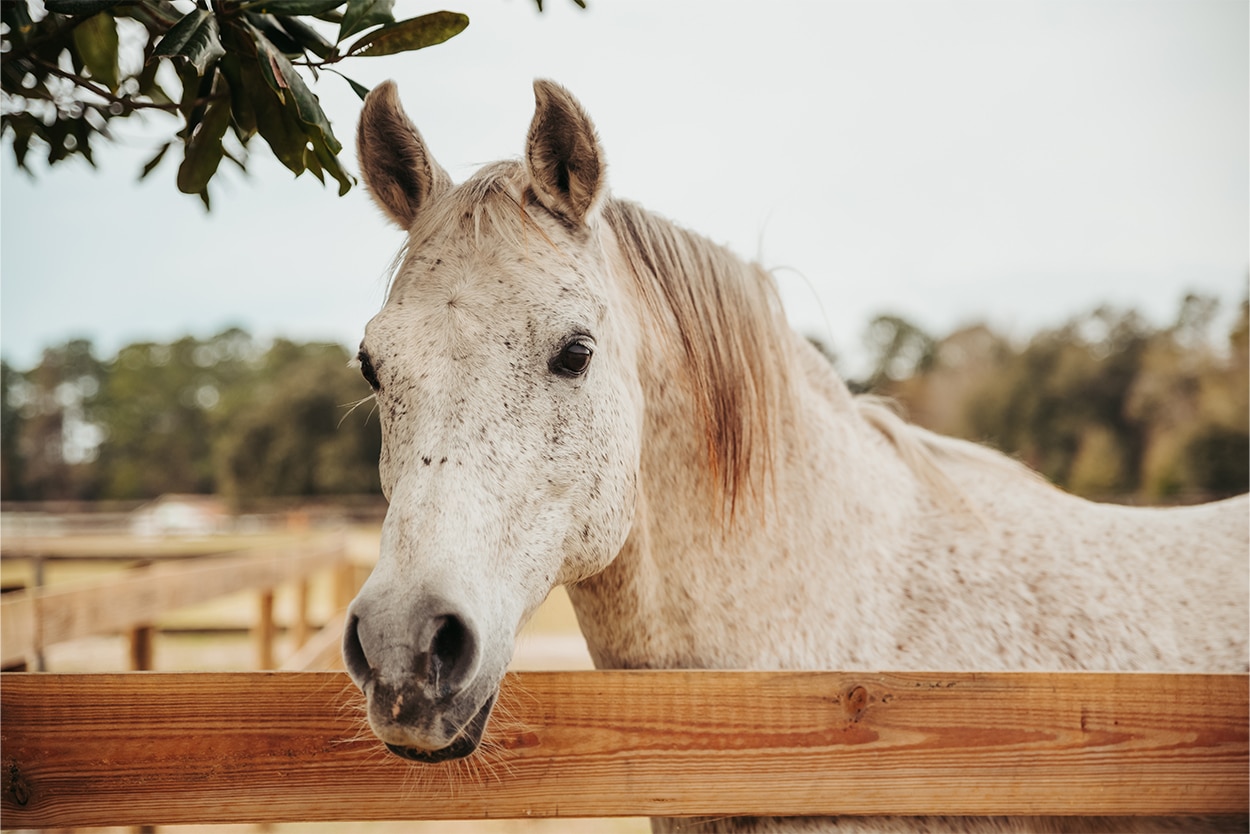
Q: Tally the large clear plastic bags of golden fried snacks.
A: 0